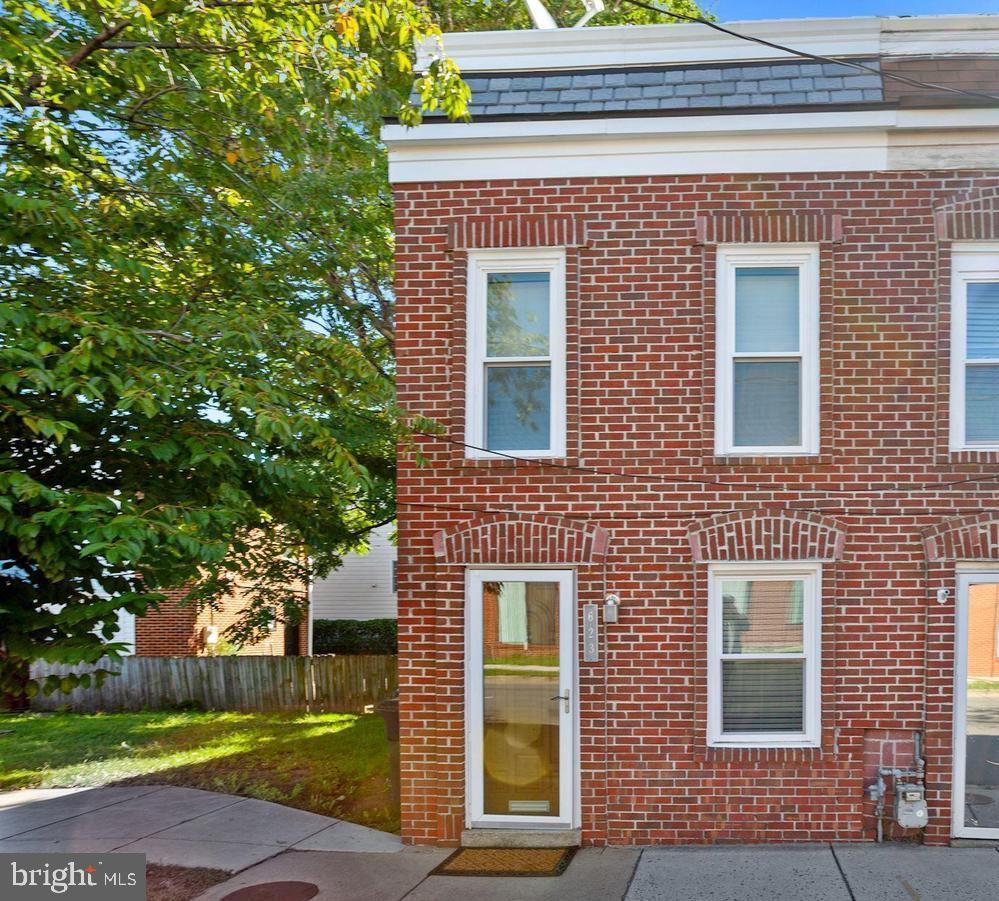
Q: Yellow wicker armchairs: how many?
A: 0